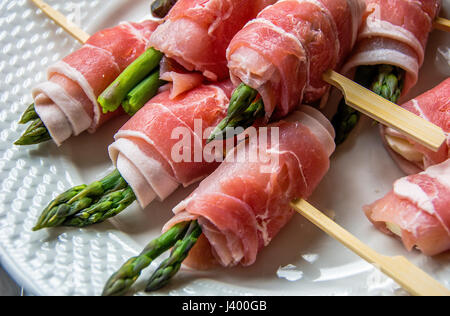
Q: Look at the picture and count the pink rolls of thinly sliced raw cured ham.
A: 8